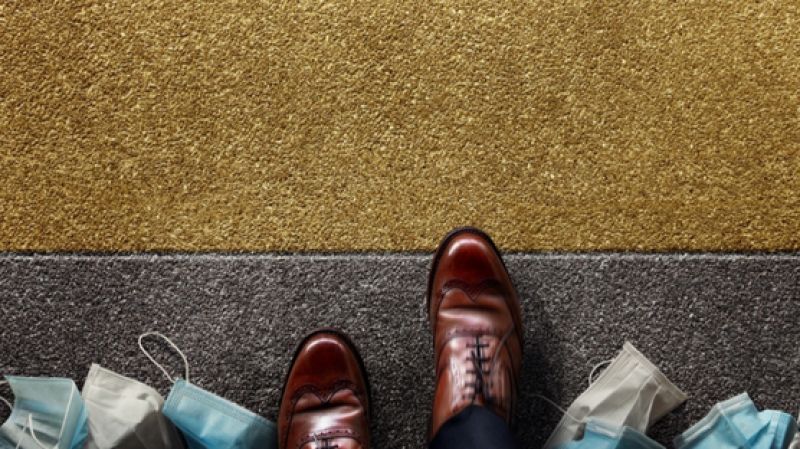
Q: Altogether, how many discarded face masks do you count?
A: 6